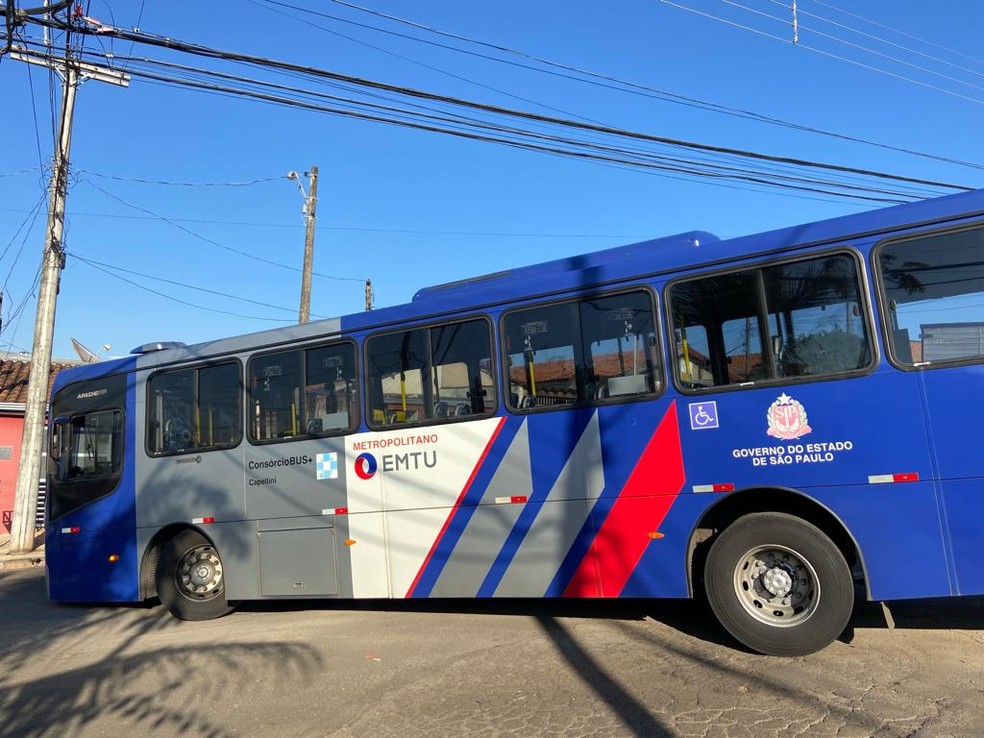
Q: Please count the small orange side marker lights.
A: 3